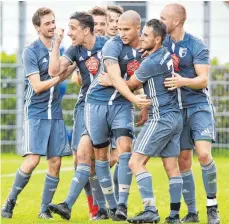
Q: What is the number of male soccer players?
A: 7